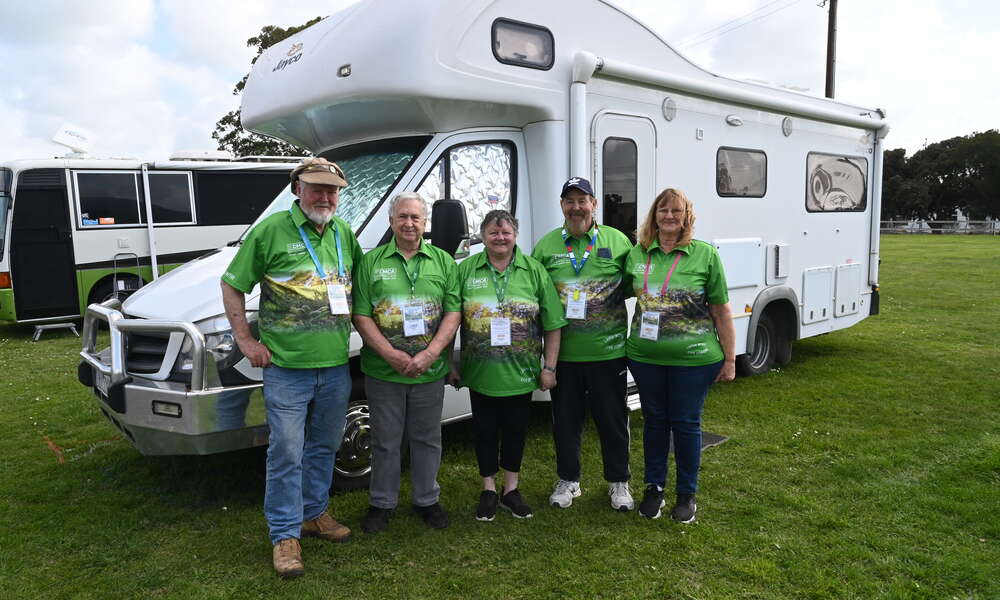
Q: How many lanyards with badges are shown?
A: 5